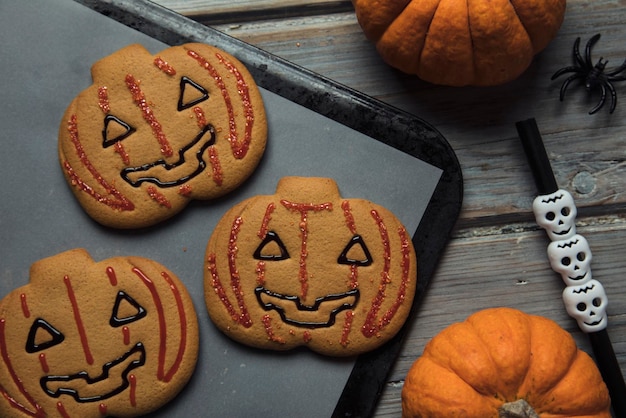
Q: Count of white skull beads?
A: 3